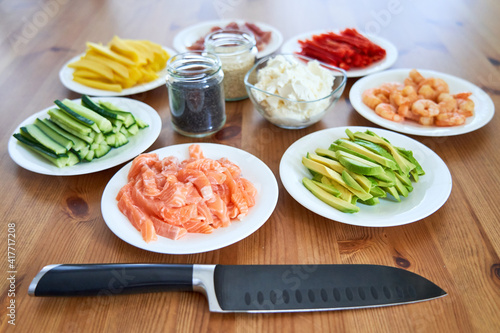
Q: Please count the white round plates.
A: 7